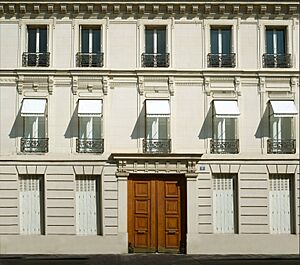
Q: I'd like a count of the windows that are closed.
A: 4